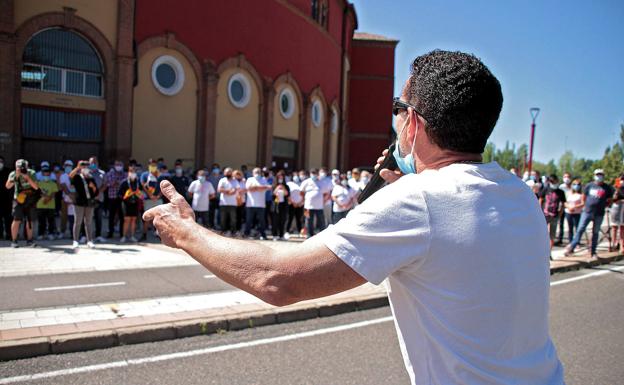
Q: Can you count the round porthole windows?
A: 5